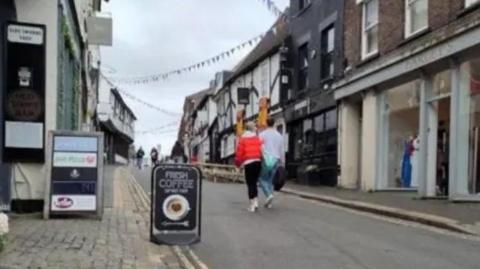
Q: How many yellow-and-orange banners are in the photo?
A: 2